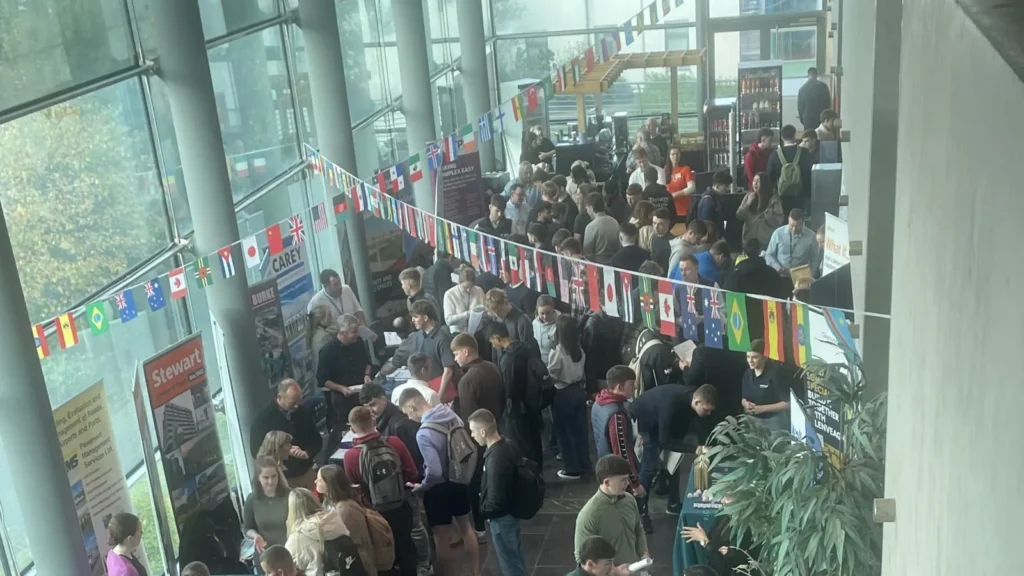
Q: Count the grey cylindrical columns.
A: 5